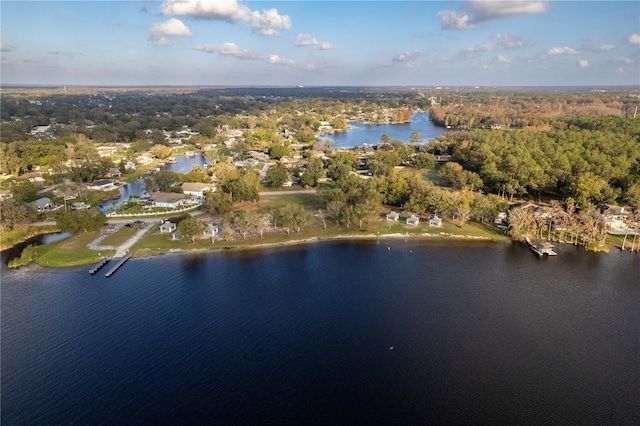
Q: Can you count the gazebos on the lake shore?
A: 6